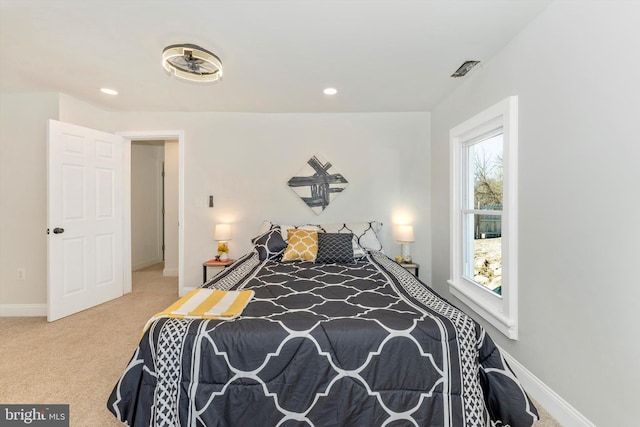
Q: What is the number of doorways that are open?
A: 1